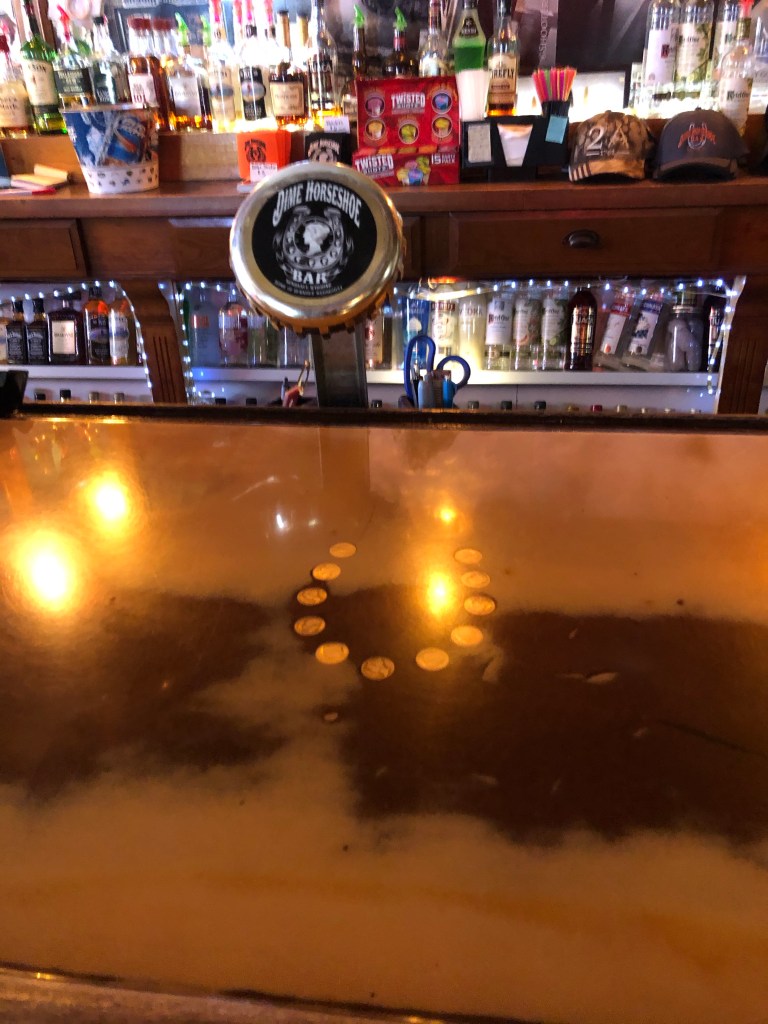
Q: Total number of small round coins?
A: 11